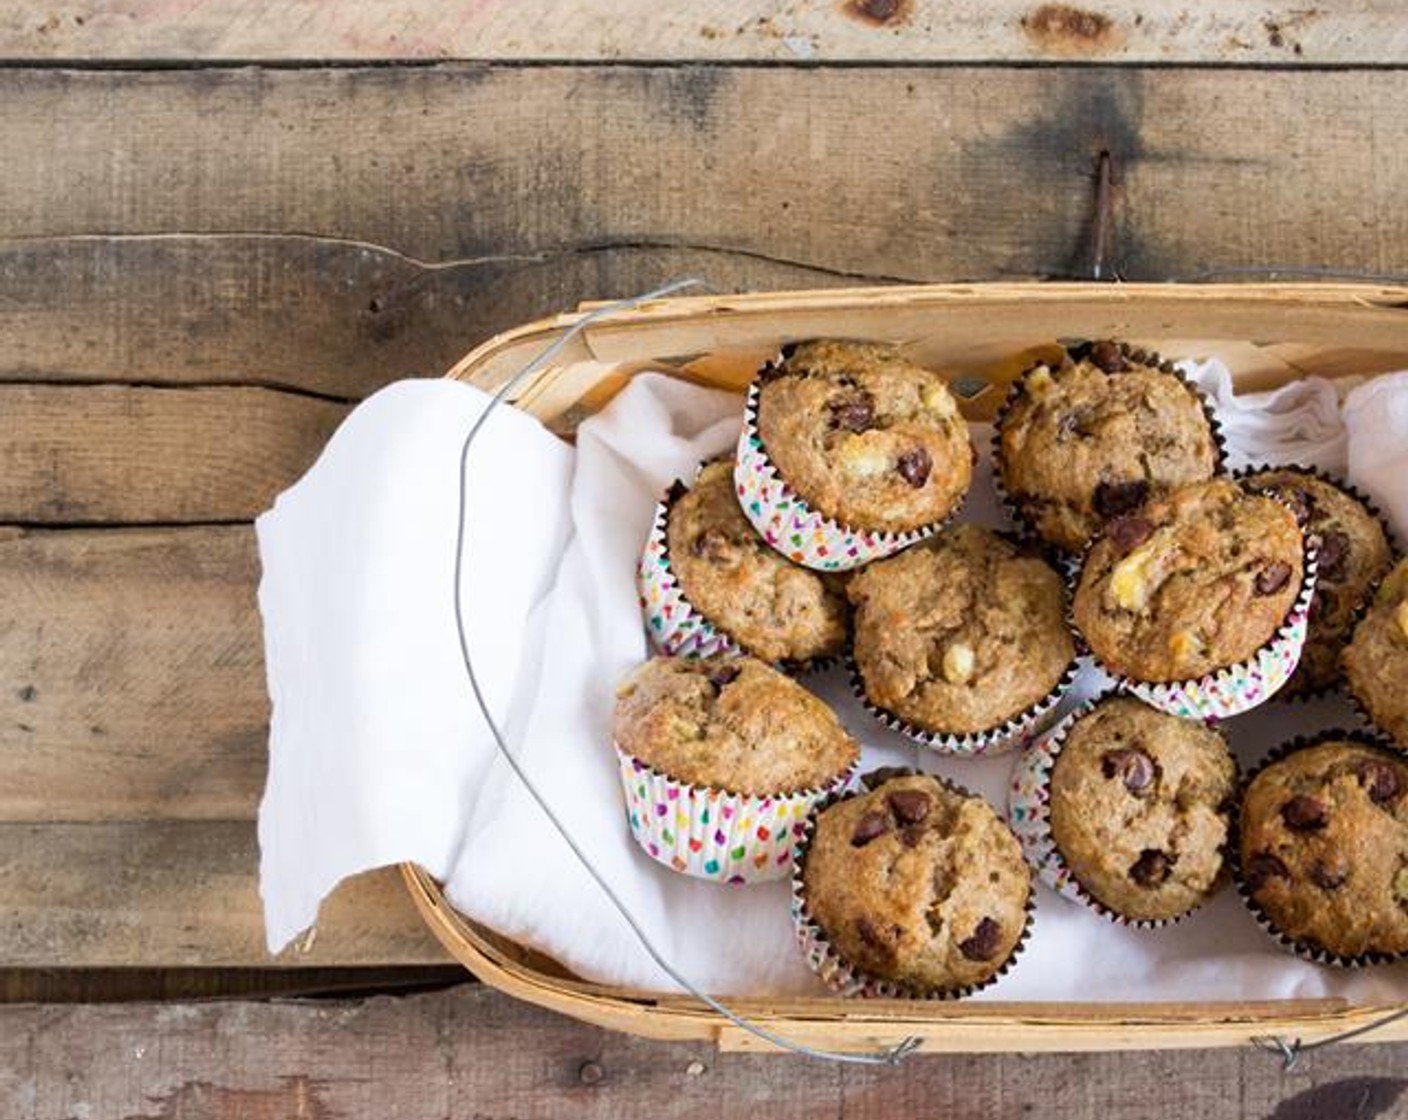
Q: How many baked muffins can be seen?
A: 11